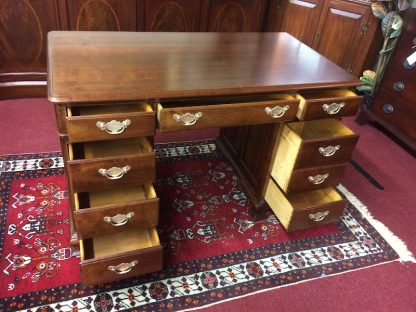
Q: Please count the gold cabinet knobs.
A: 10